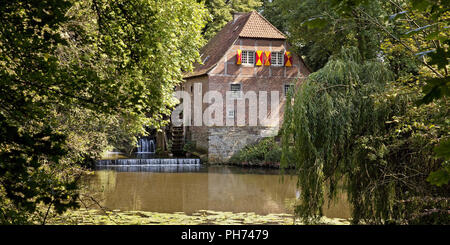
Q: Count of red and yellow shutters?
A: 4